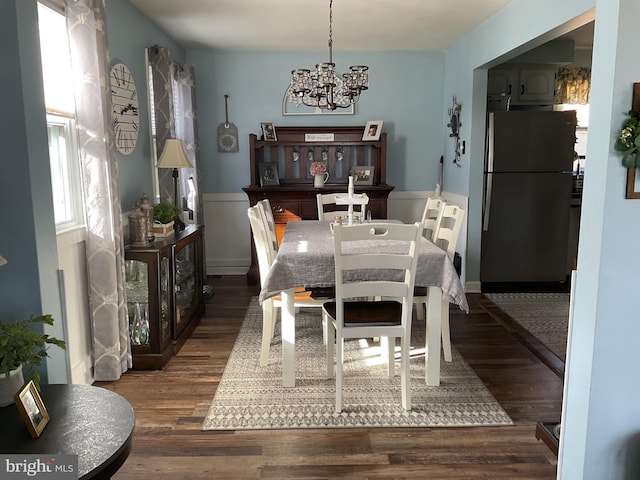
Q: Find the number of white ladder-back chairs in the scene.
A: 6